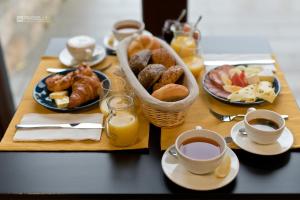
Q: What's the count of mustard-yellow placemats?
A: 2